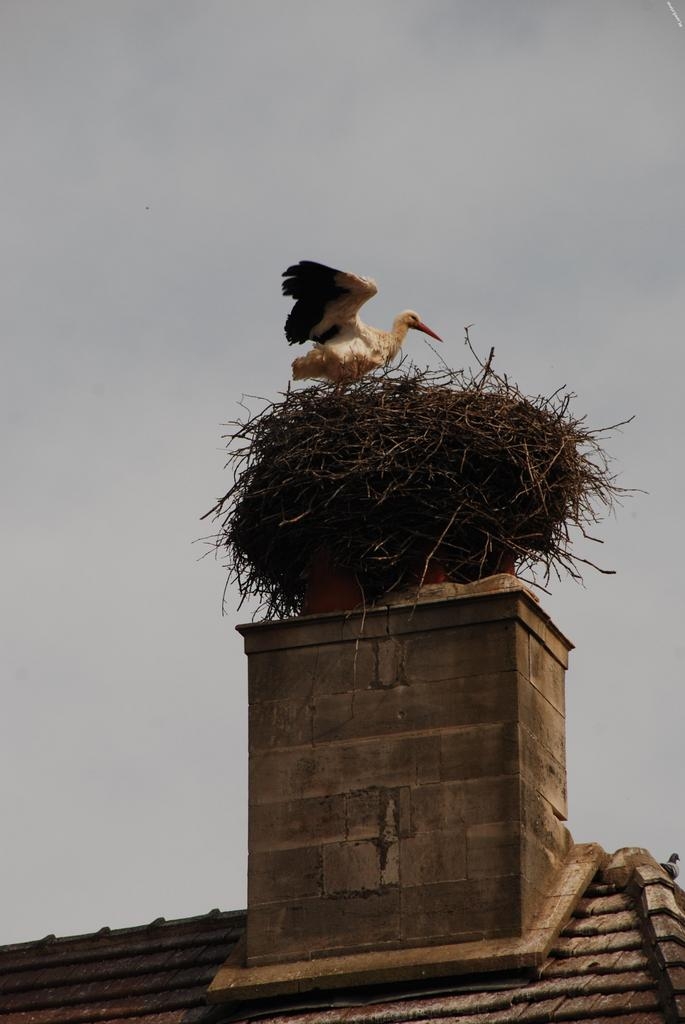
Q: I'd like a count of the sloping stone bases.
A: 1